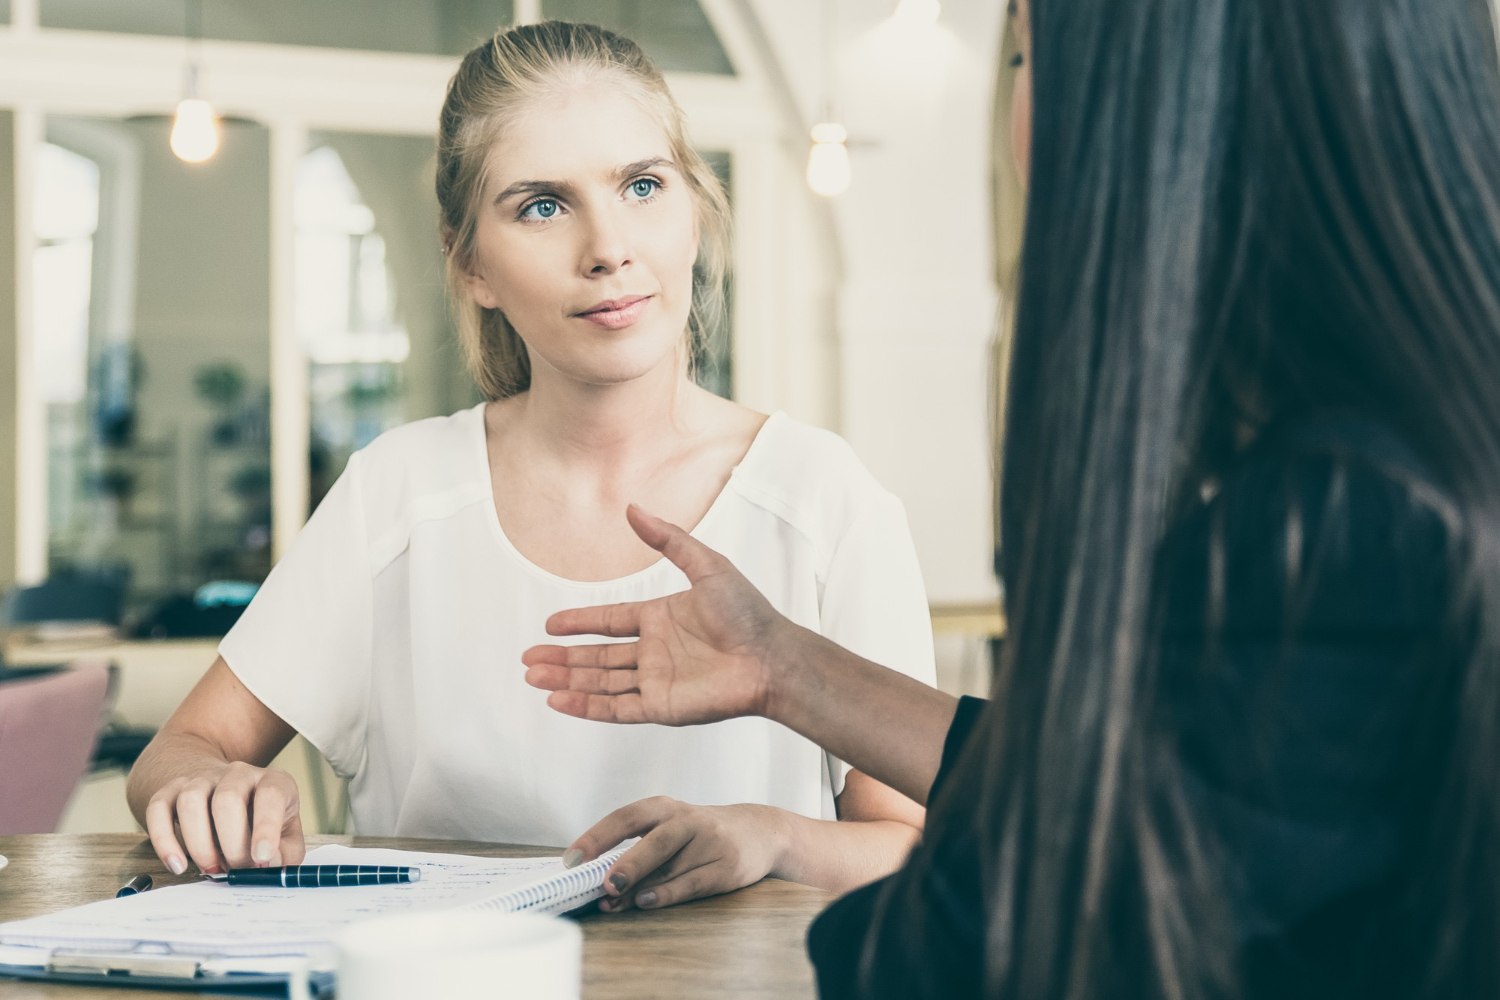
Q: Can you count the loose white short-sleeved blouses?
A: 1